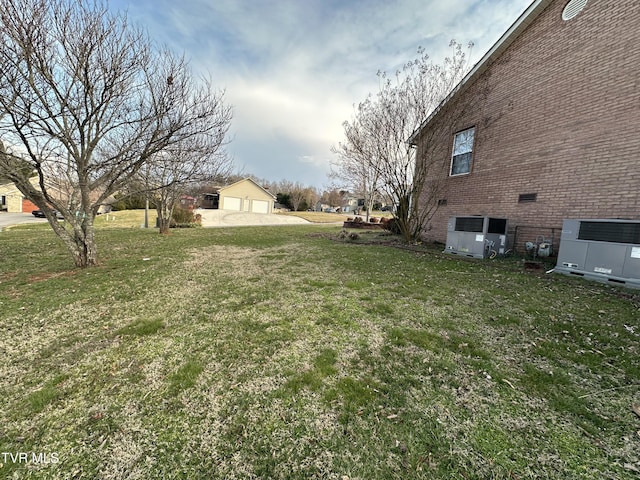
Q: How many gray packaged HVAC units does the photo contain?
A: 2